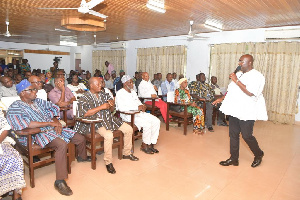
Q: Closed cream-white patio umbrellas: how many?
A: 0